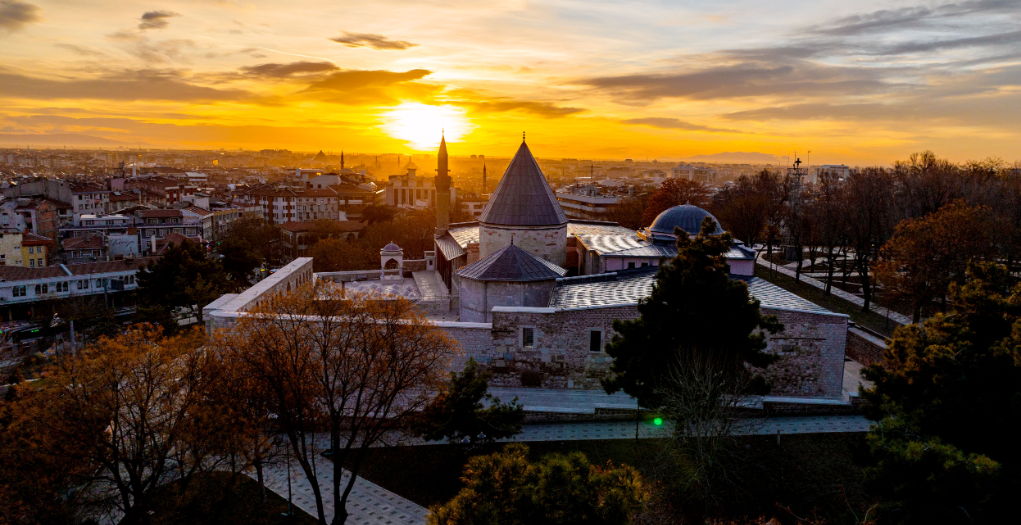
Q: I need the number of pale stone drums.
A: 2